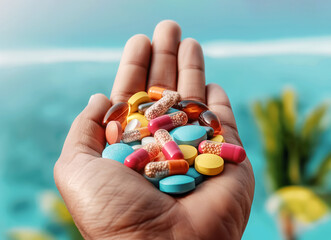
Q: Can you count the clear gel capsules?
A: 3